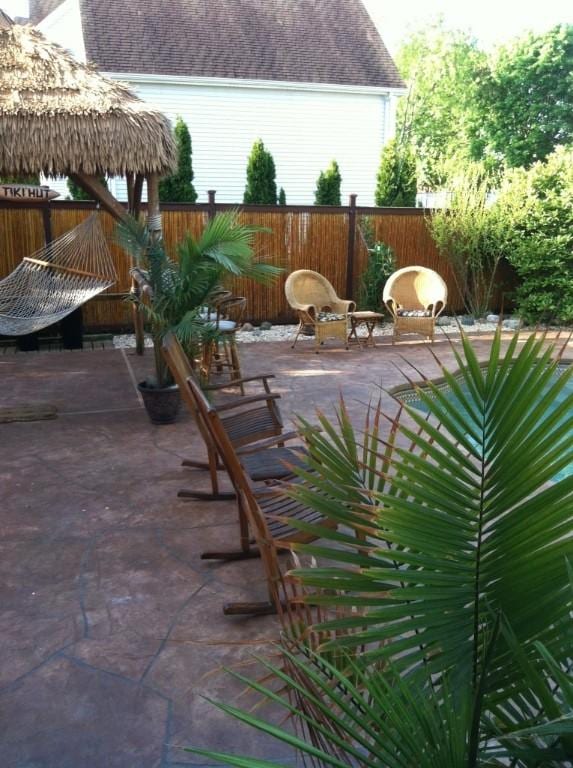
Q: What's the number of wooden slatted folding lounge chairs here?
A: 2